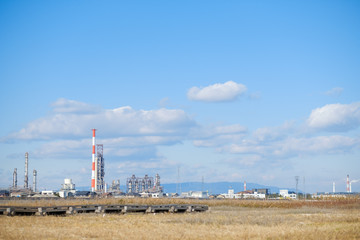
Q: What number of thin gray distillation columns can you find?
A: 3